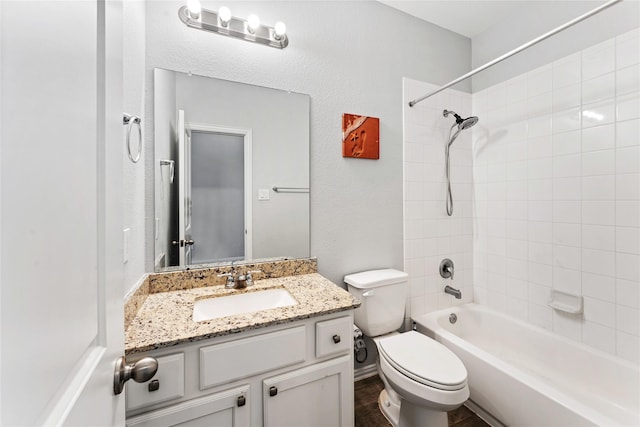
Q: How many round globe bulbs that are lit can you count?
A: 4